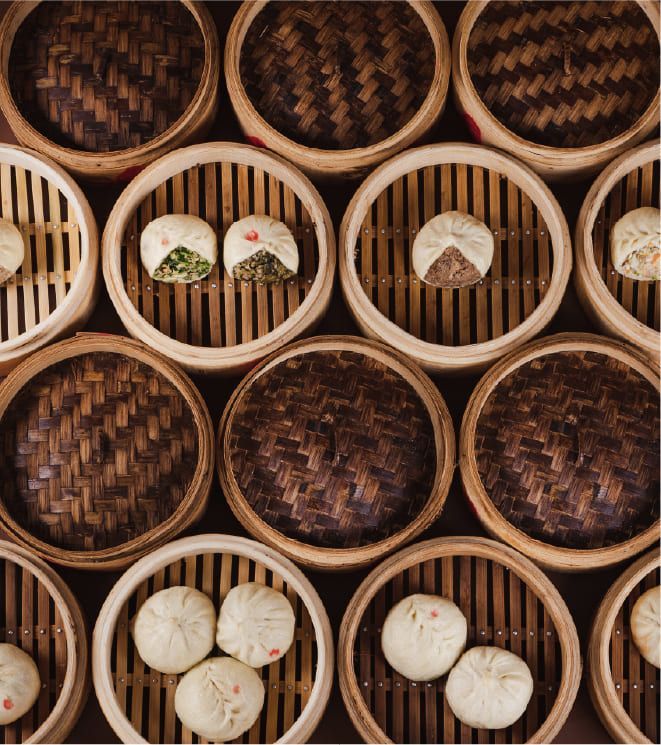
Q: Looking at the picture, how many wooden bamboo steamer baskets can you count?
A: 14